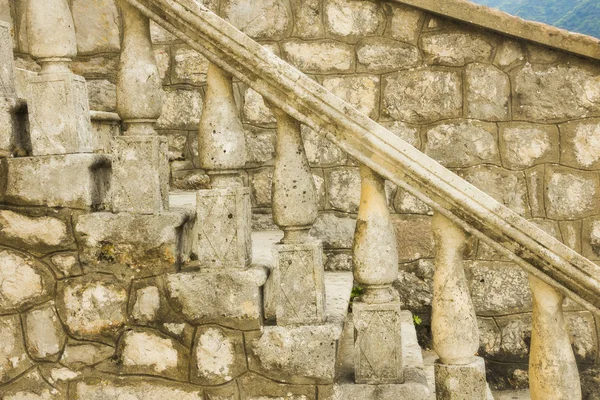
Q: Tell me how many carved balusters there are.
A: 7